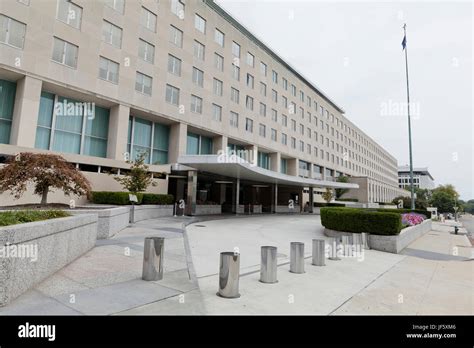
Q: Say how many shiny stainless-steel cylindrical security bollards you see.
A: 9